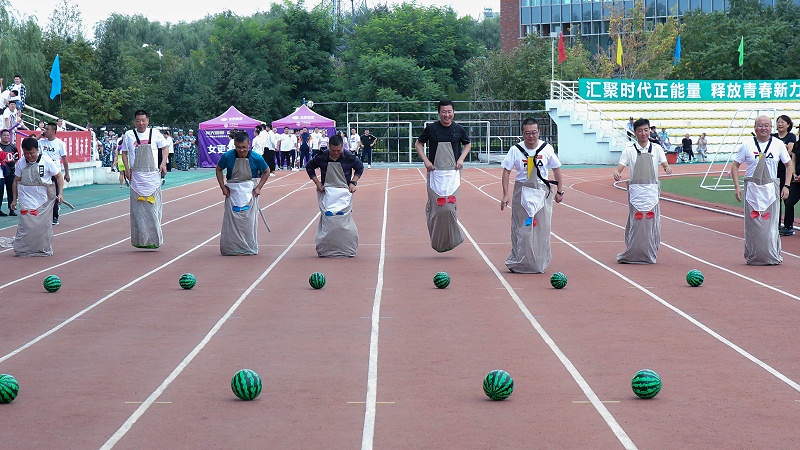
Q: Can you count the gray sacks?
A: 8